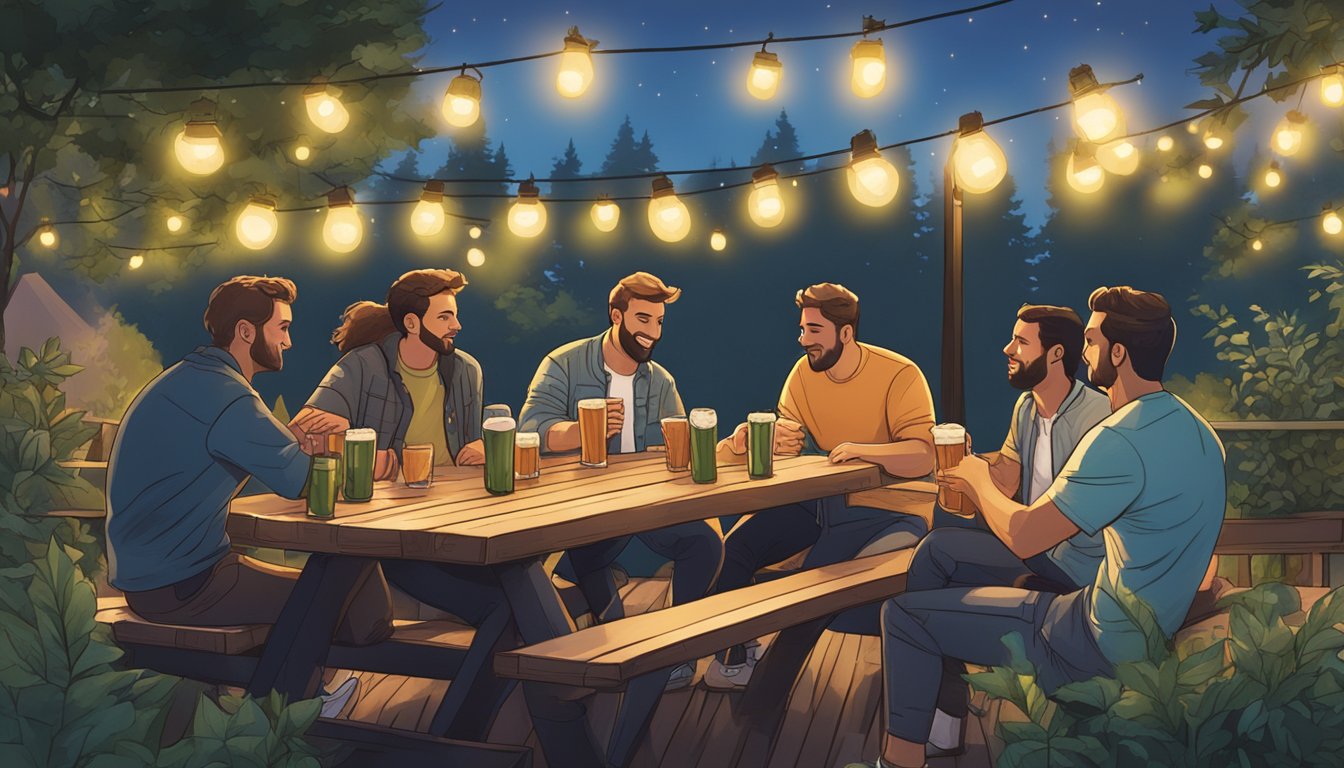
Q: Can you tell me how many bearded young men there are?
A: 6